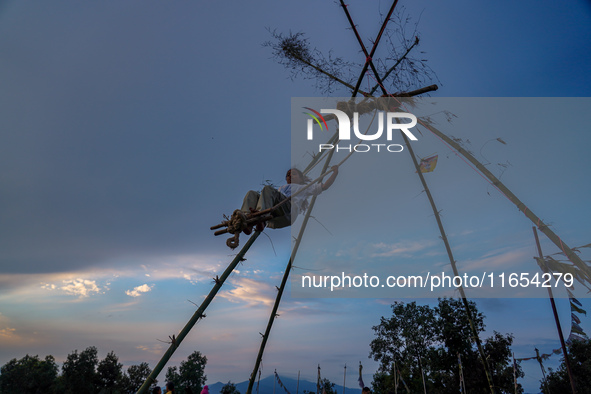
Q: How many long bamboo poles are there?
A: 4